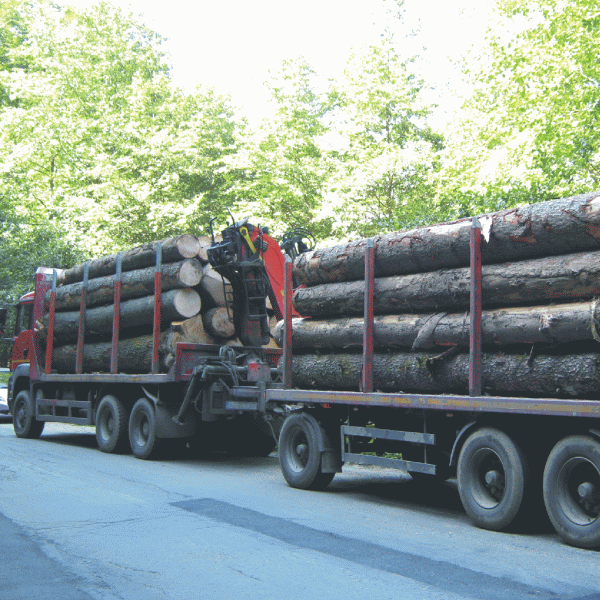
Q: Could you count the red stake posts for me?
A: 7